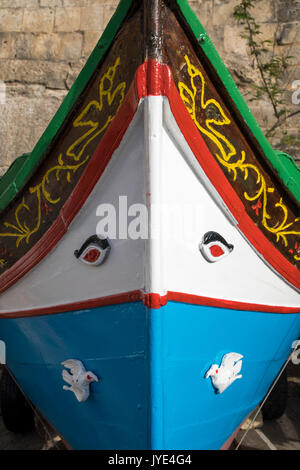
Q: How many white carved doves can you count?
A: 2